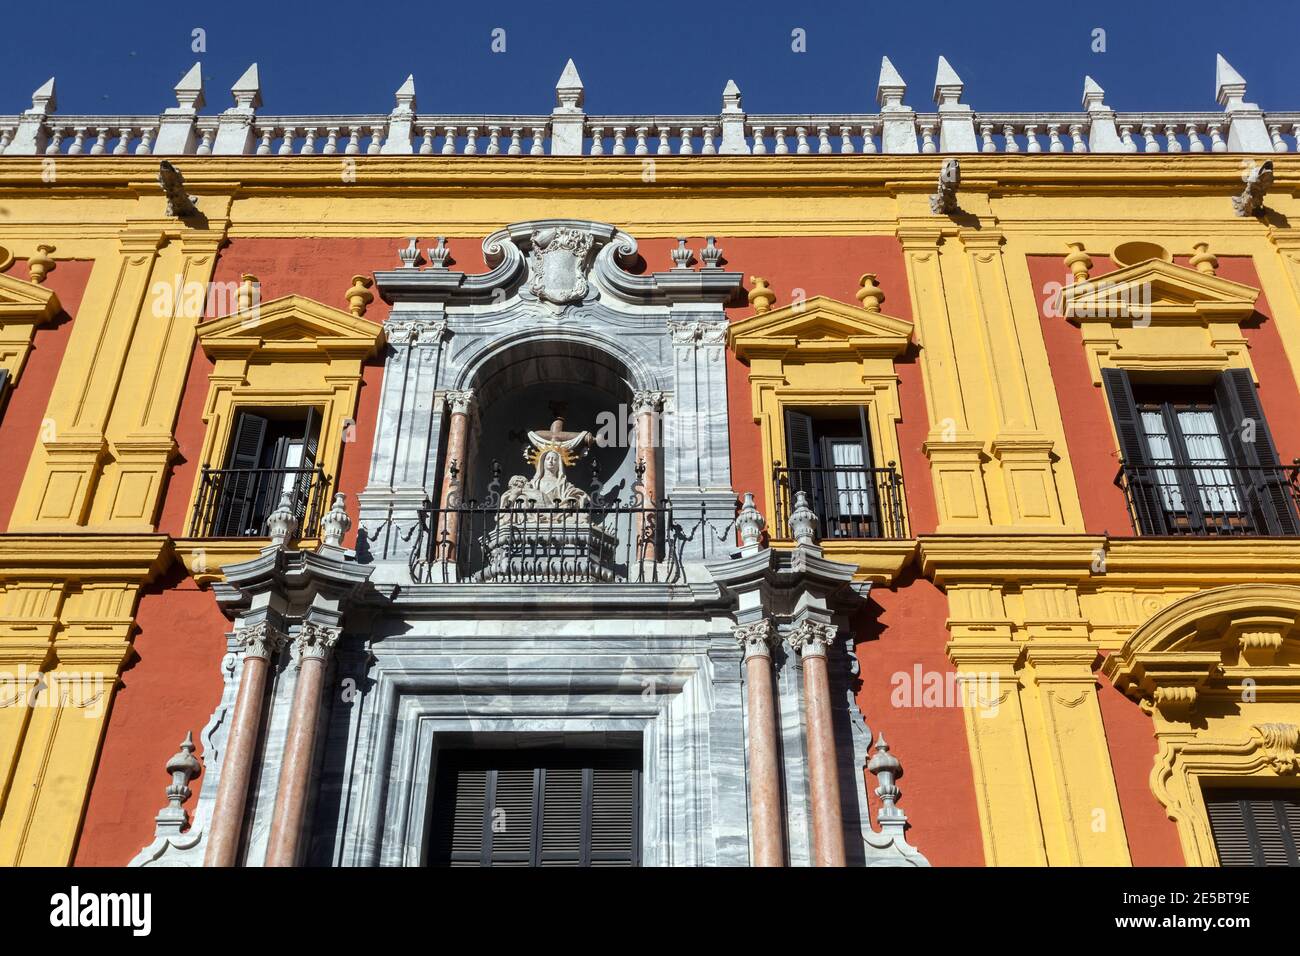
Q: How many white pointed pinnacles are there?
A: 10